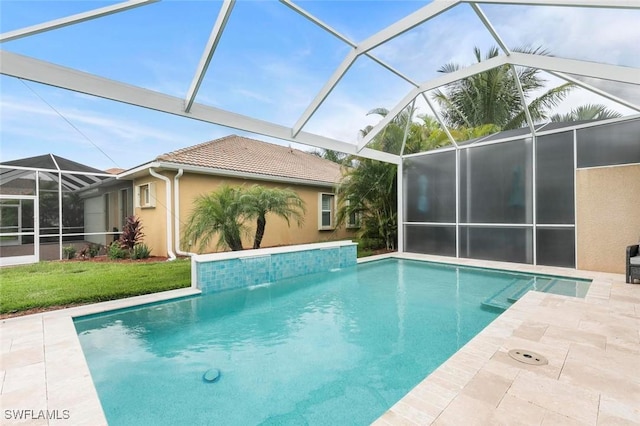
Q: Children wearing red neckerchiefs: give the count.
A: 0